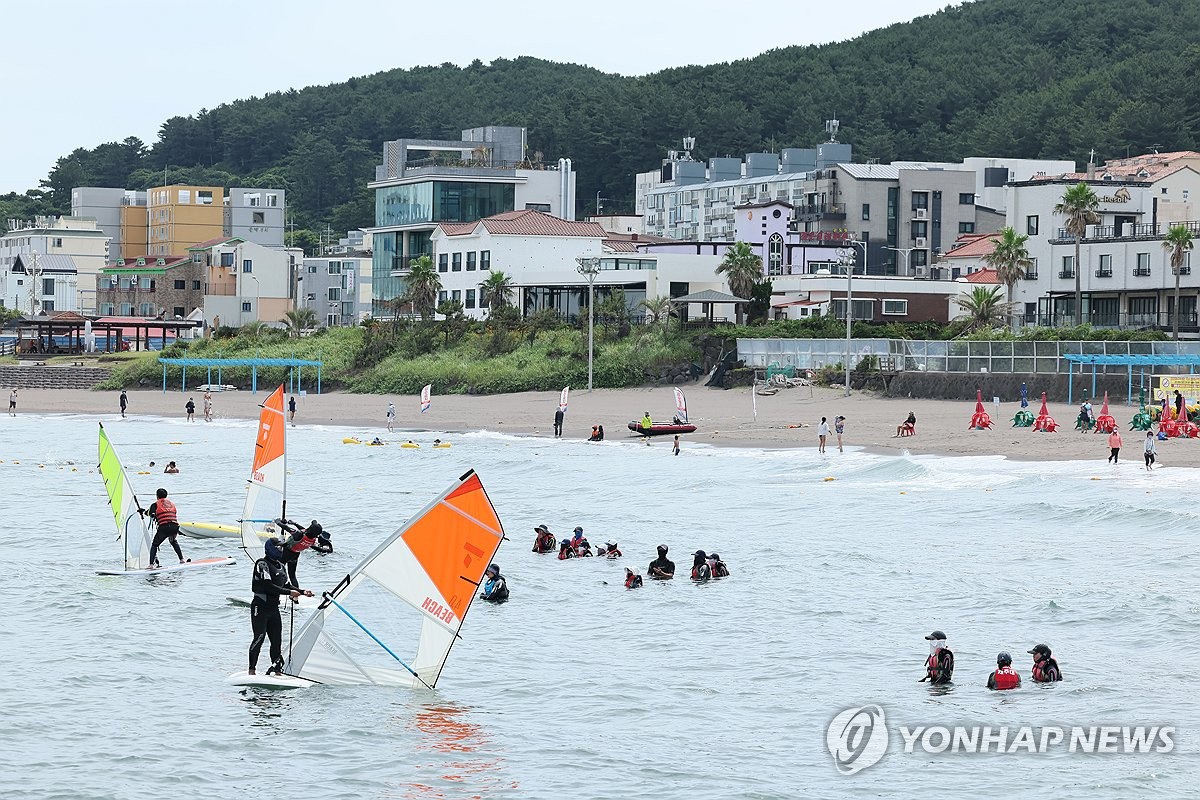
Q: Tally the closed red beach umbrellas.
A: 5